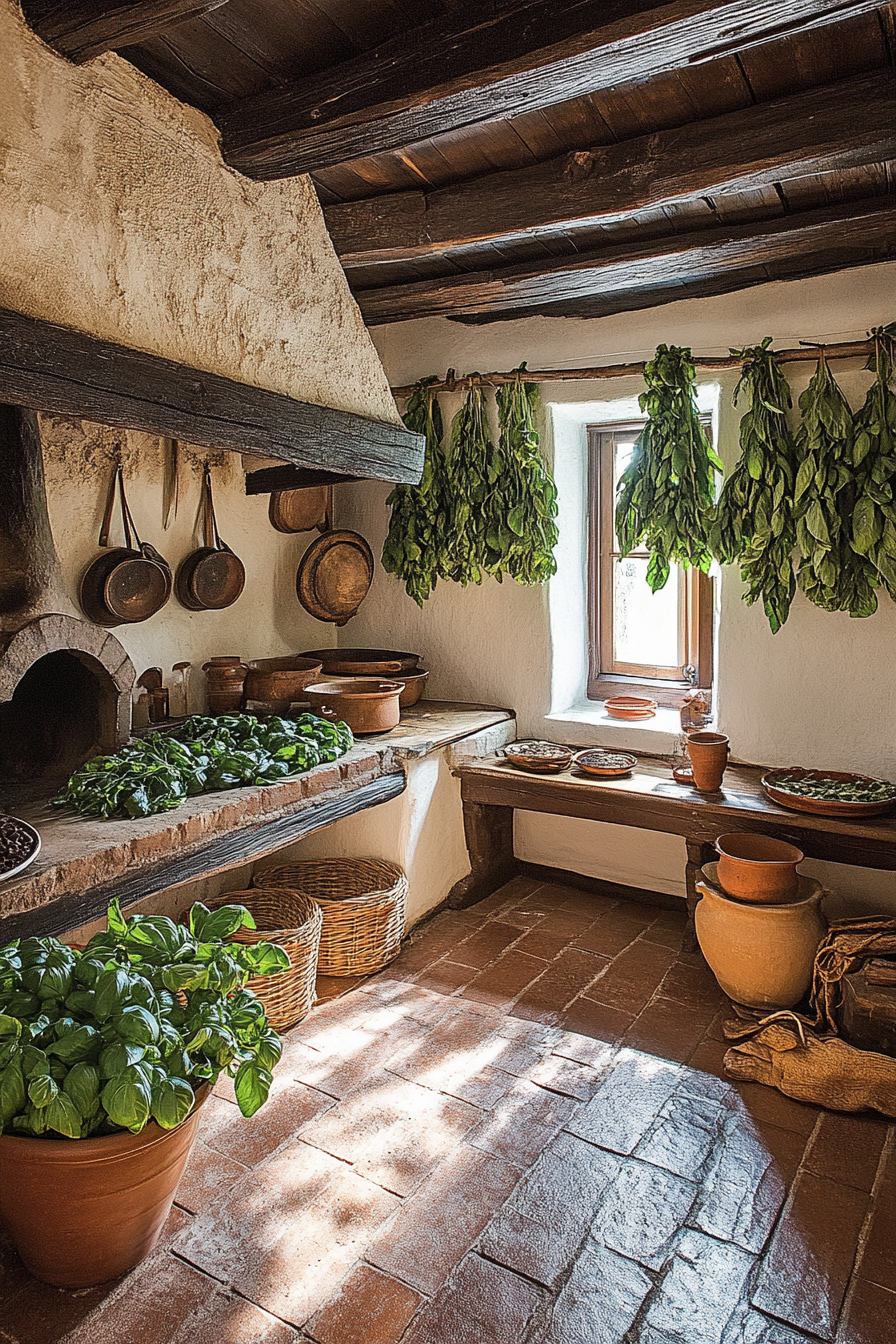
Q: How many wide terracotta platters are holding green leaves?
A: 1